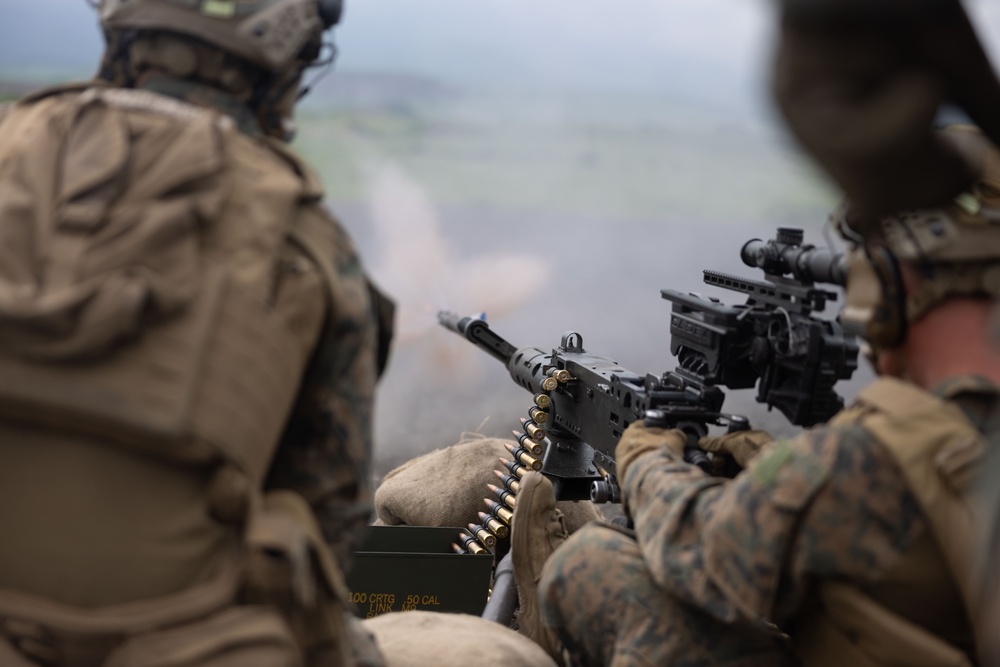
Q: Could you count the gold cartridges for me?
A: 15